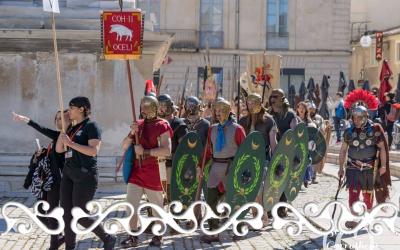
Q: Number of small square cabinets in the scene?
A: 0